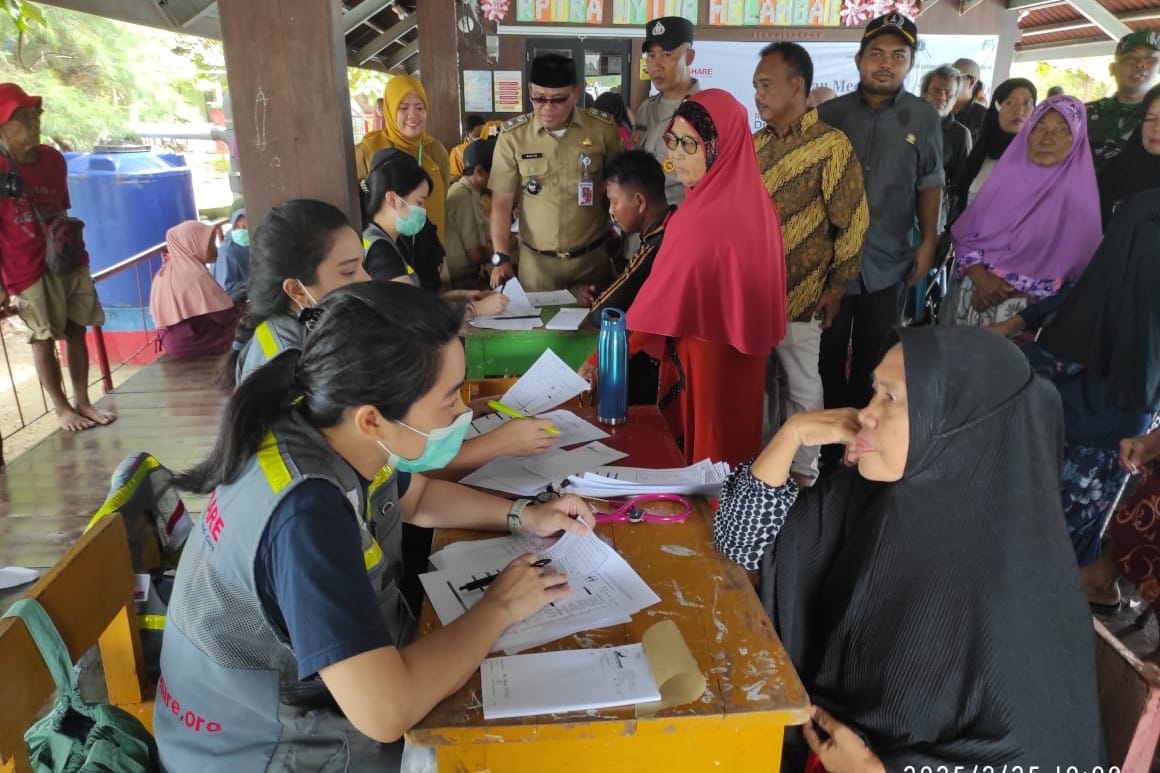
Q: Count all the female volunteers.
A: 3